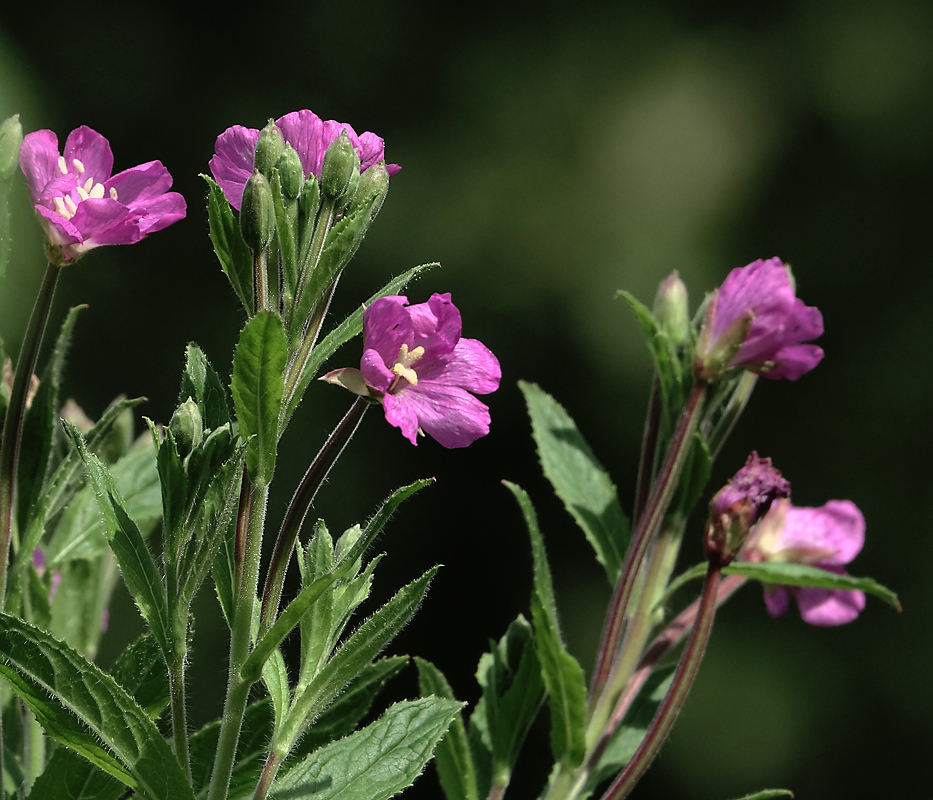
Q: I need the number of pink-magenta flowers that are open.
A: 5